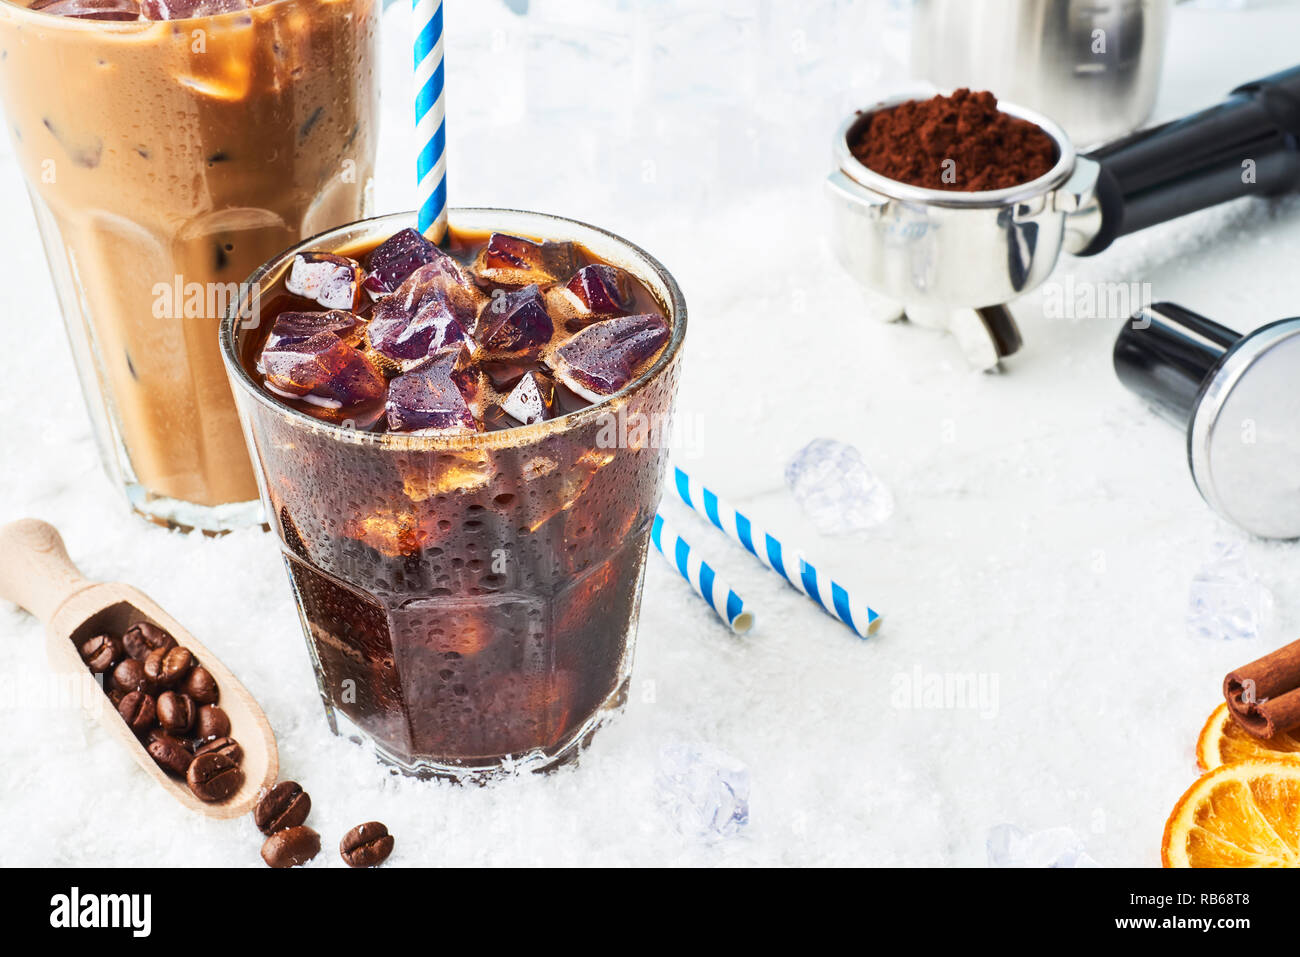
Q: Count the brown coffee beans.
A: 14